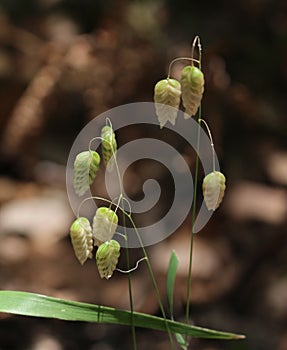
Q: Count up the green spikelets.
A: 8